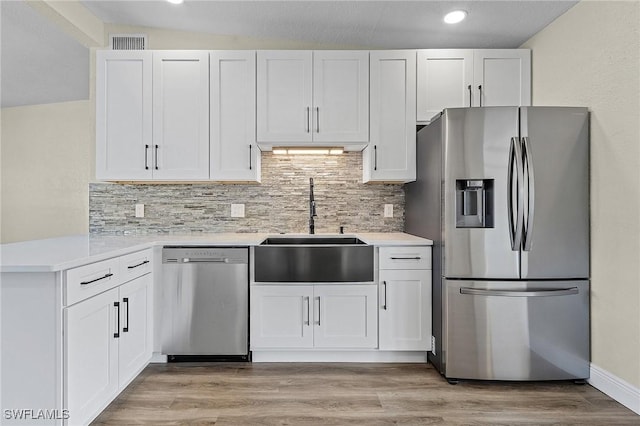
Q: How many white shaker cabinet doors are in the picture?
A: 13